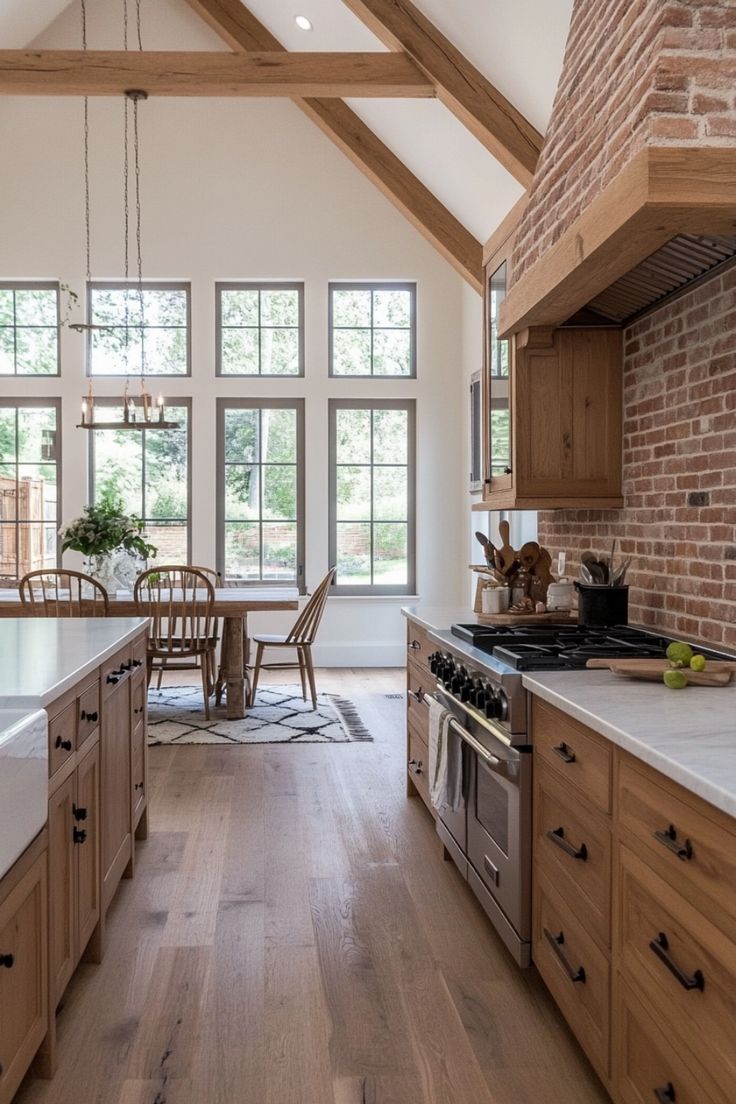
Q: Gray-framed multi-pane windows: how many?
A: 8